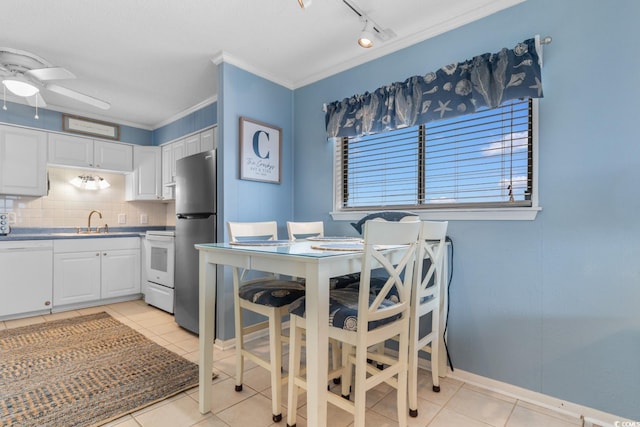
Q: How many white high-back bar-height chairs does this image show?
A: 4